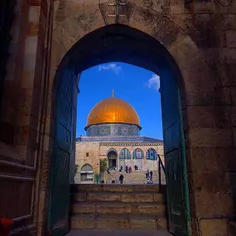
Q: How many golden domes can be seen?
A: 1